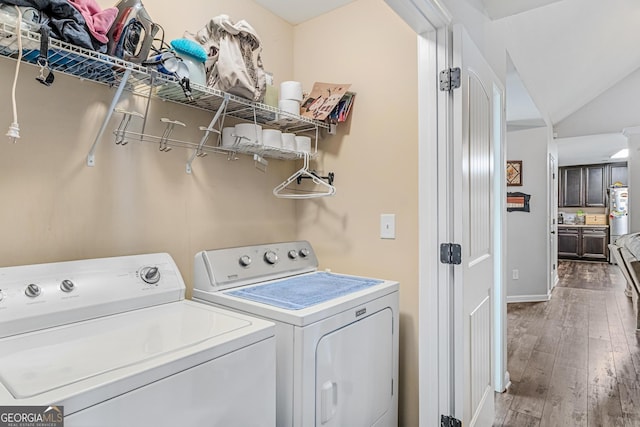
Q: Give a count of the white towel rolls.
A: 7